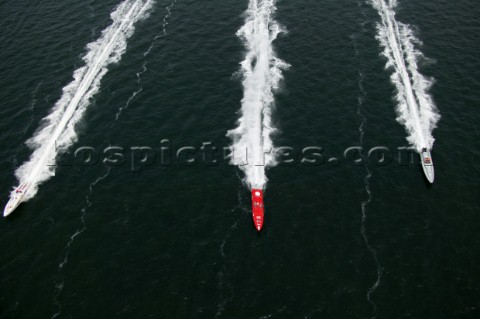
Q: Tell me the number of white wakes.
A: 3